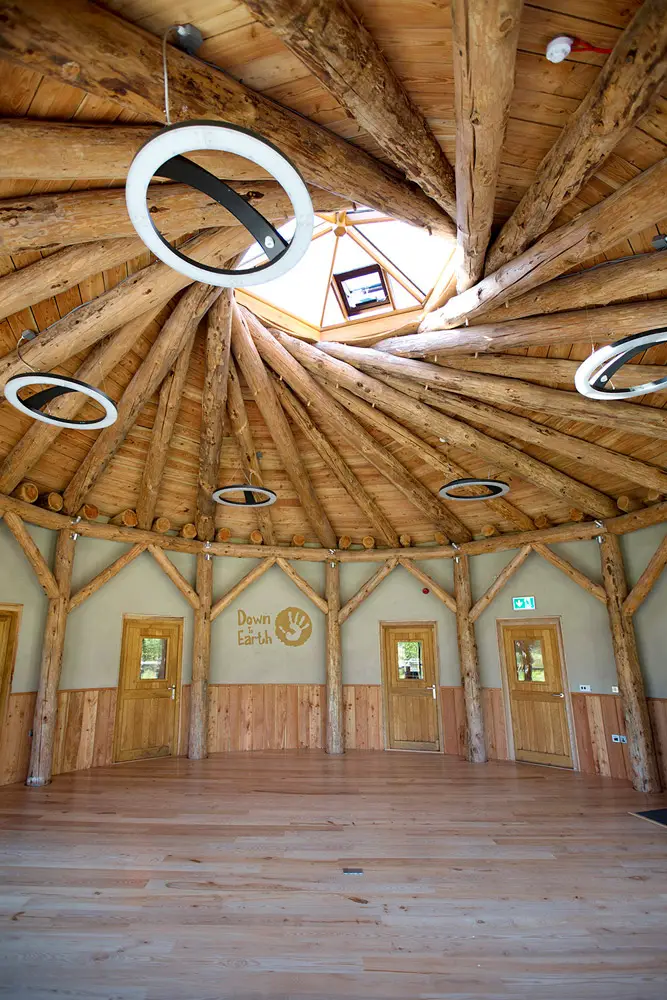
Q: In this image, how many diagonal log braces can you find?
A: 10